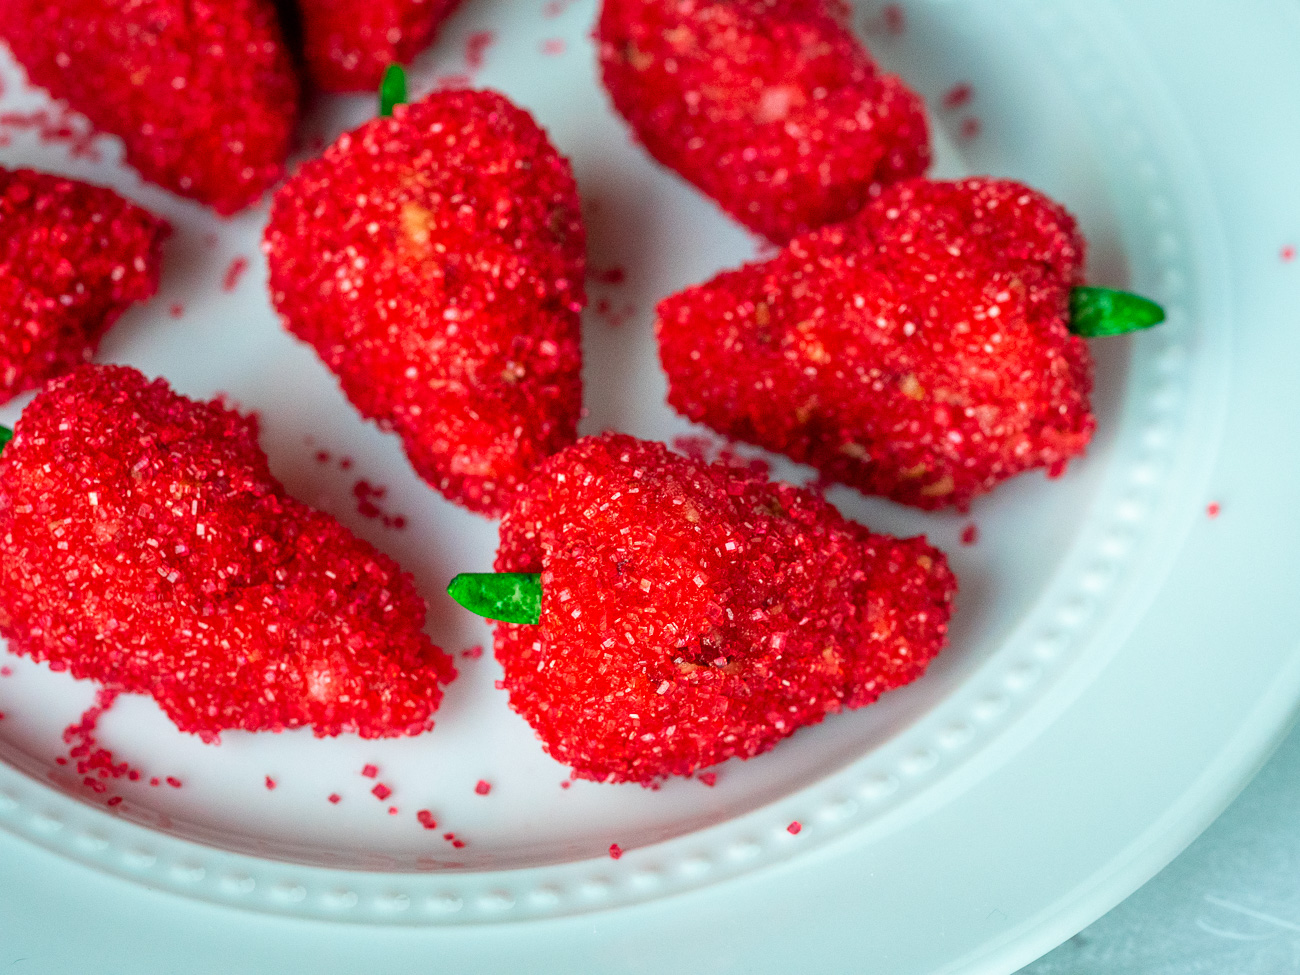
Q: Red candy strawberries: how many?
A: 8